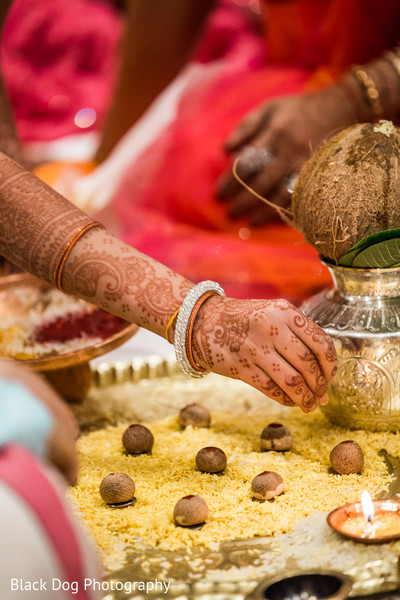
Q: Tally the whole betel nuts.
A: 8